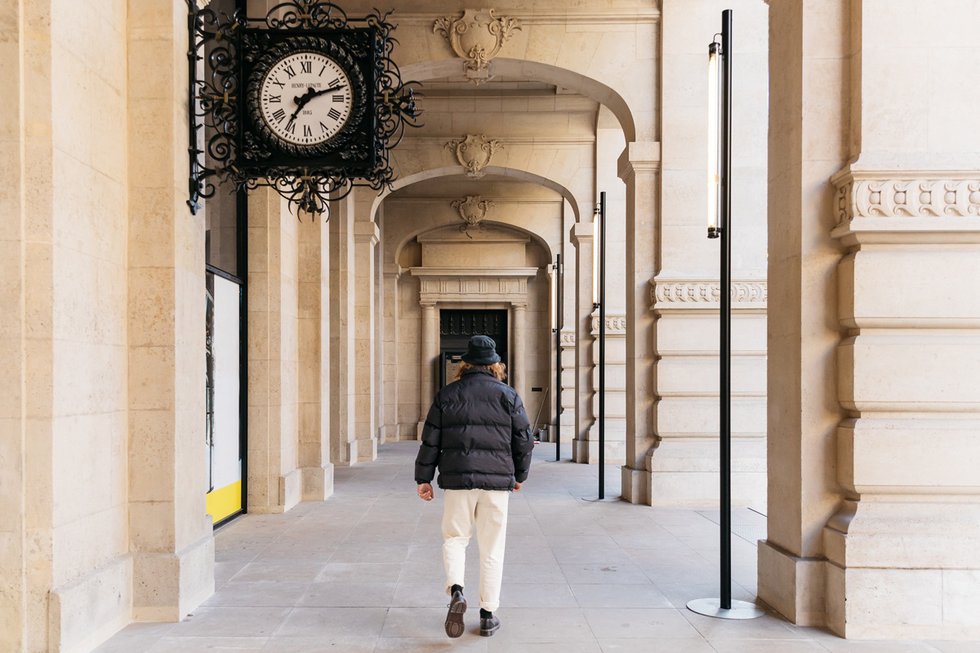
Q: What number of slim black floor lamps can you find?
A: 3